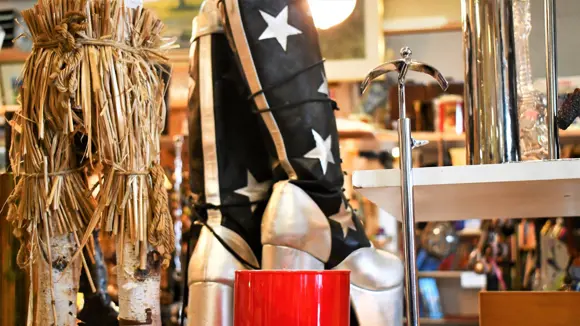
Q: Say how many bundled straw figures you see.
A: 2